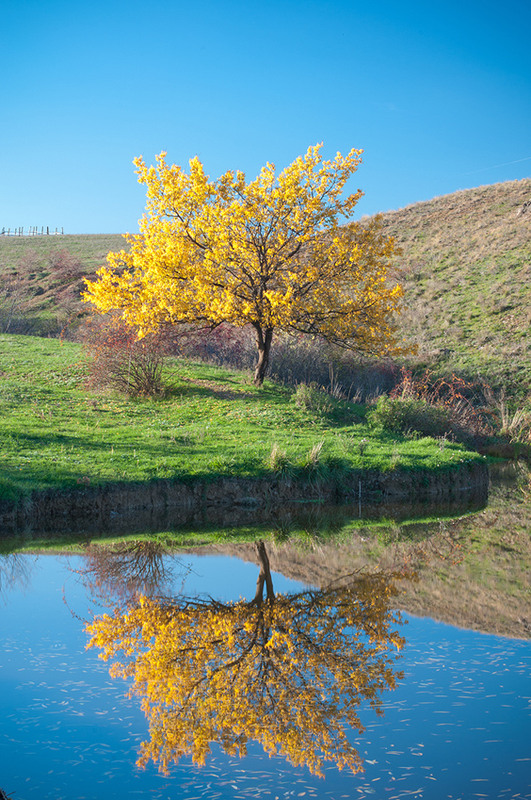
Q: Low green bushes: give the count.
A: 2